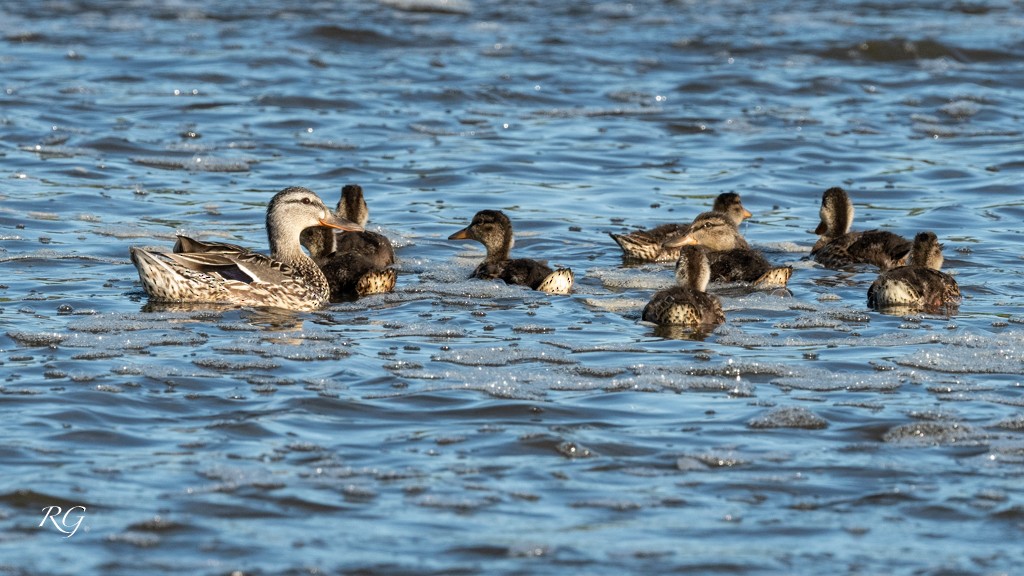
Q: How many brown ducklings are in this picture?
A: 8